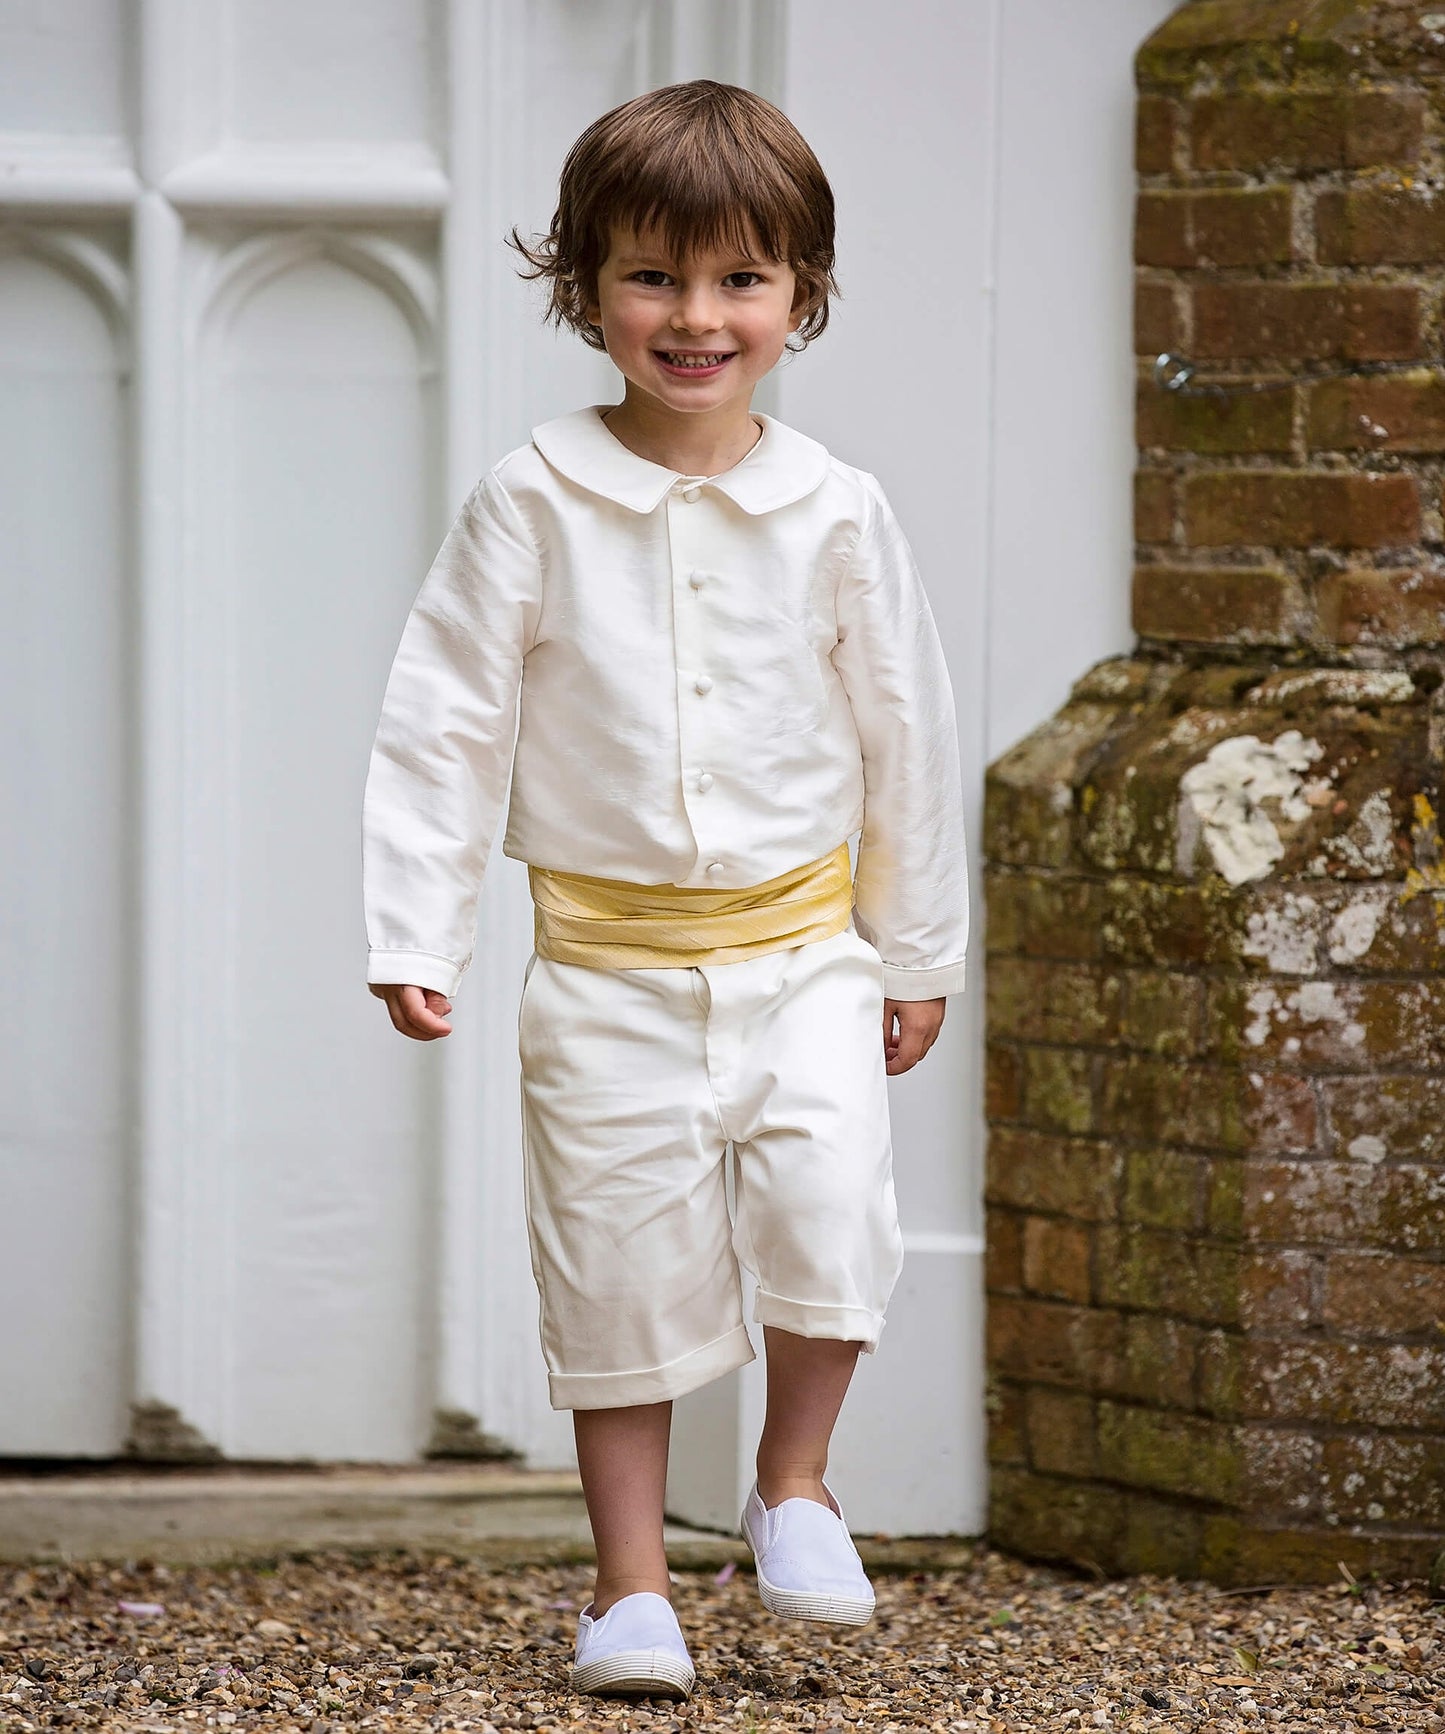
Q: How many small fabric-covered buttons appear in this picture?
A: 5